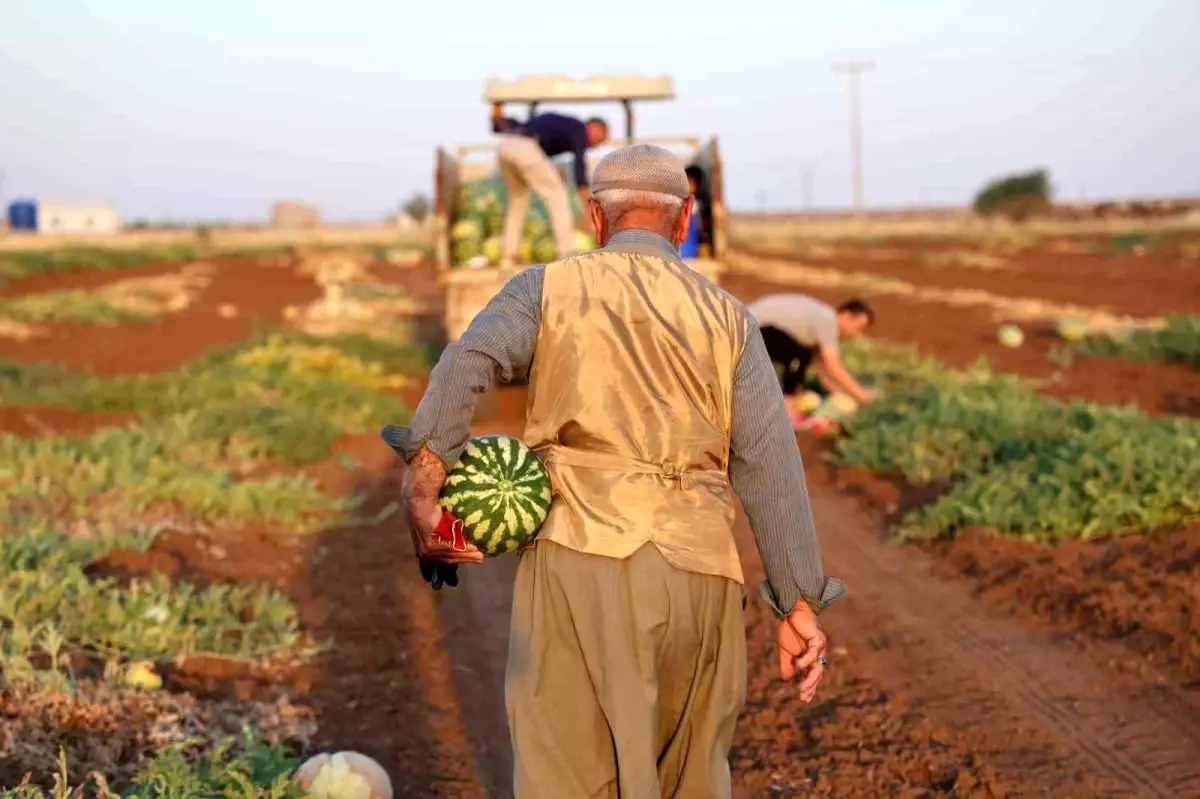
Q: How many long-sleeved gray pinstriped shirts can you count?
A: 1